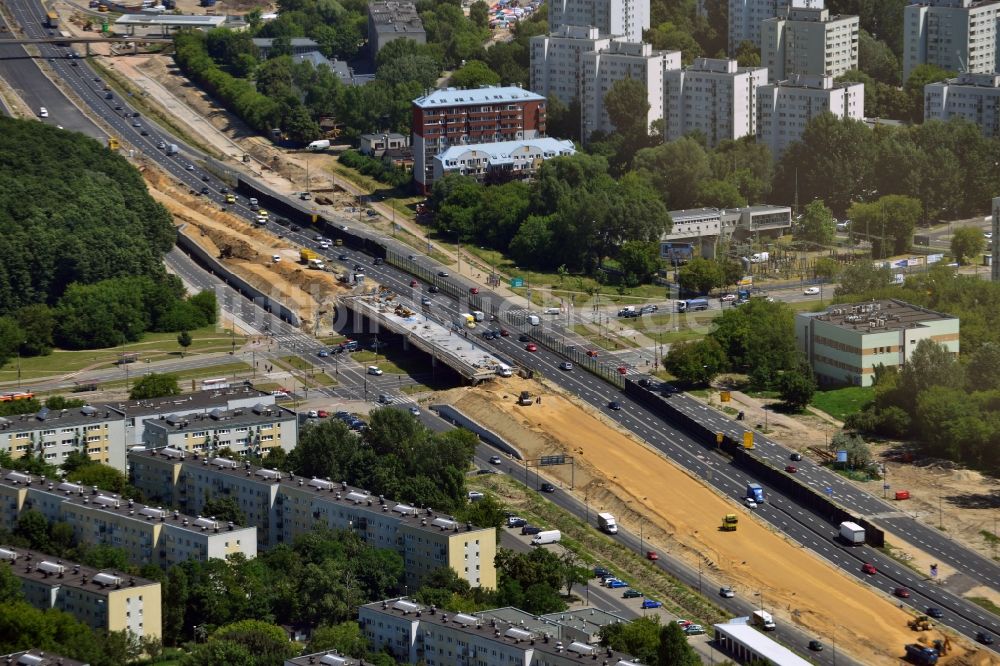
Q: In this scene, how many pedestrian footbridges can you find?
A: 1